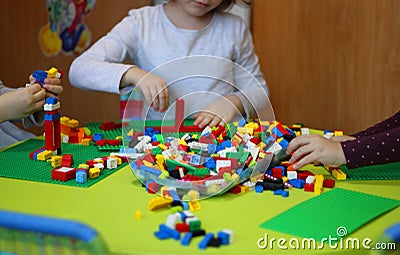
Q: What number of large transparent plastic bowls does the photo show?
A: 1